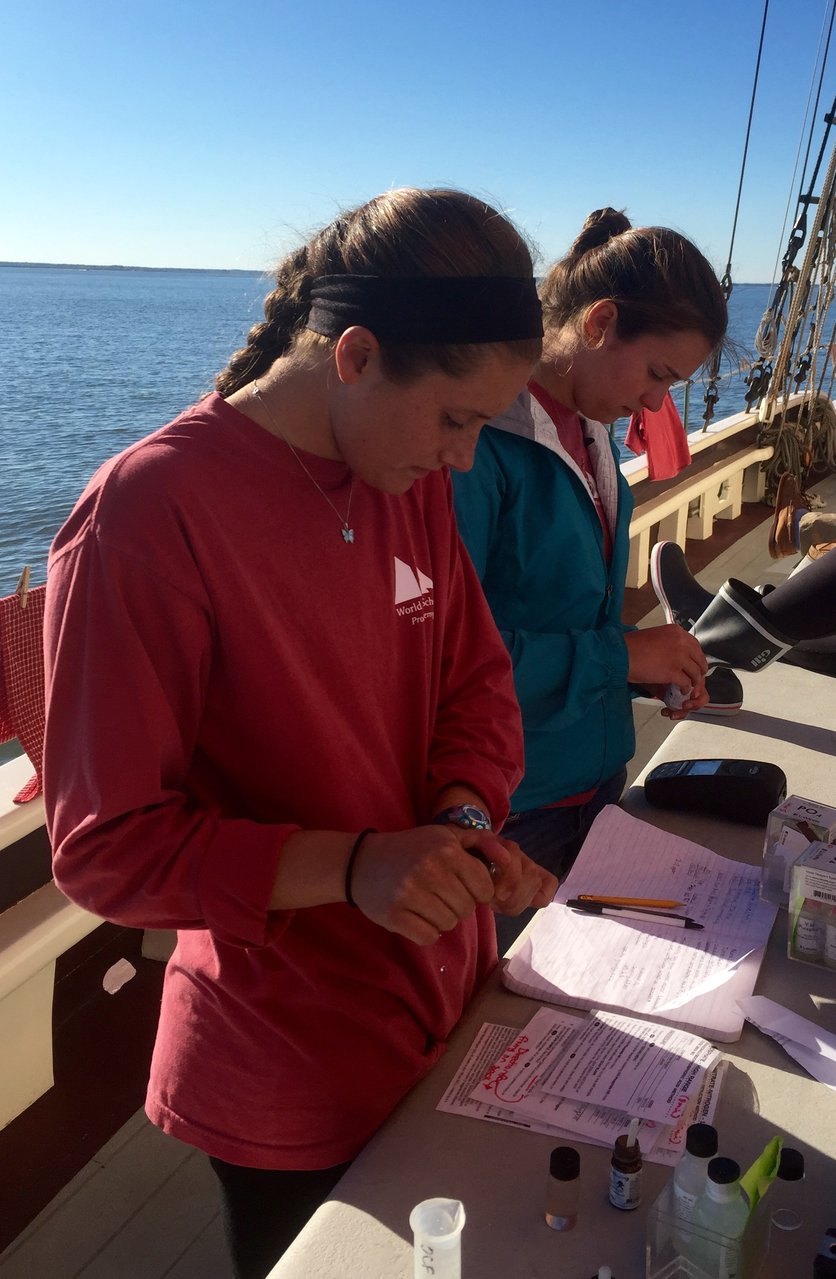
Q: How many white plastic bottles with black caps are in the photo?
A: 2